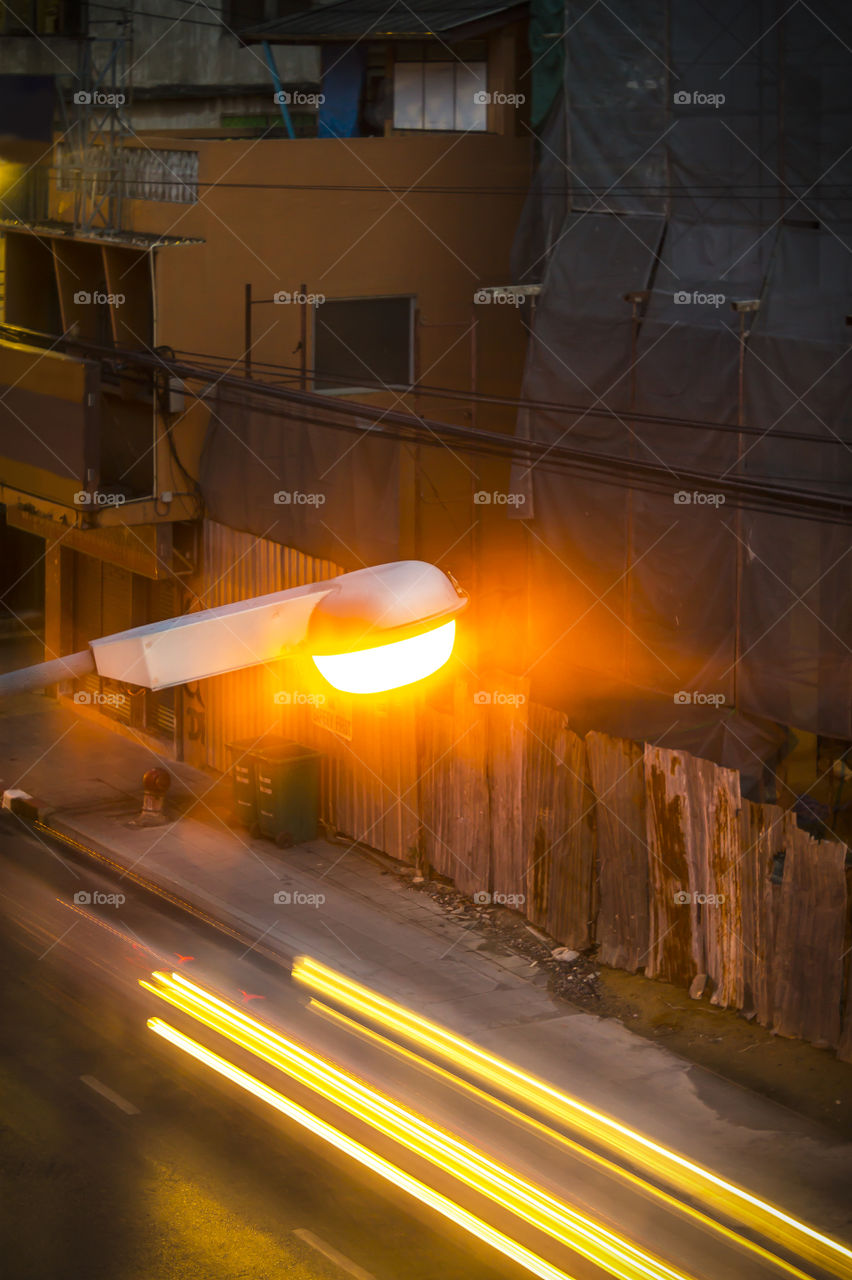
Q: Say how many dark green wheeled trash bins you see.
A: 2